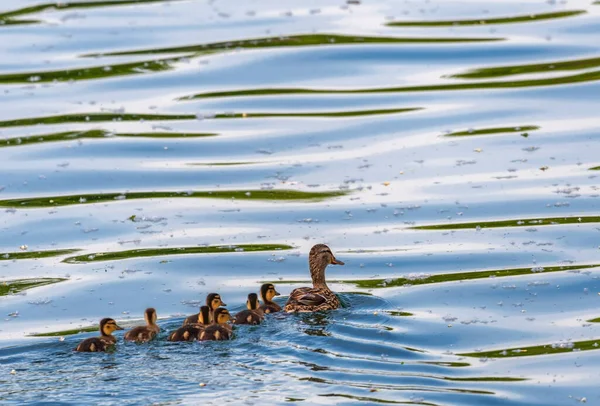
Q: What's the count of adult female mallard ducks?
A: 1